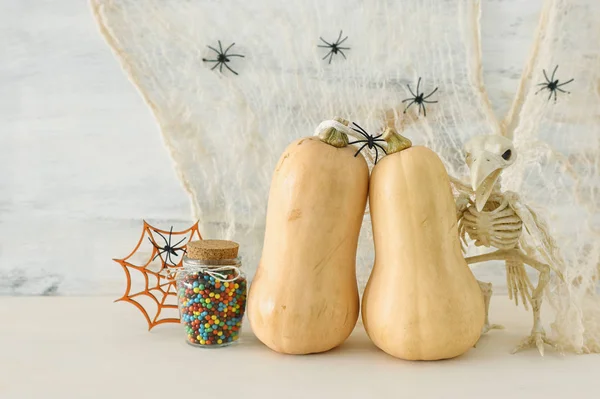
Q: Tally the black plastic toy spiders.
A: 6